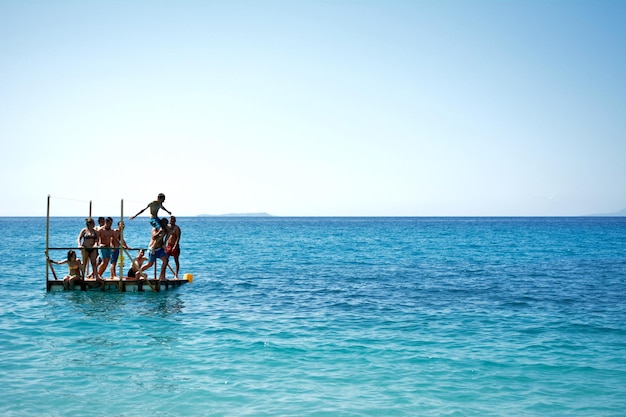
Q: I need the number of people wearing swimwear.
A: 9